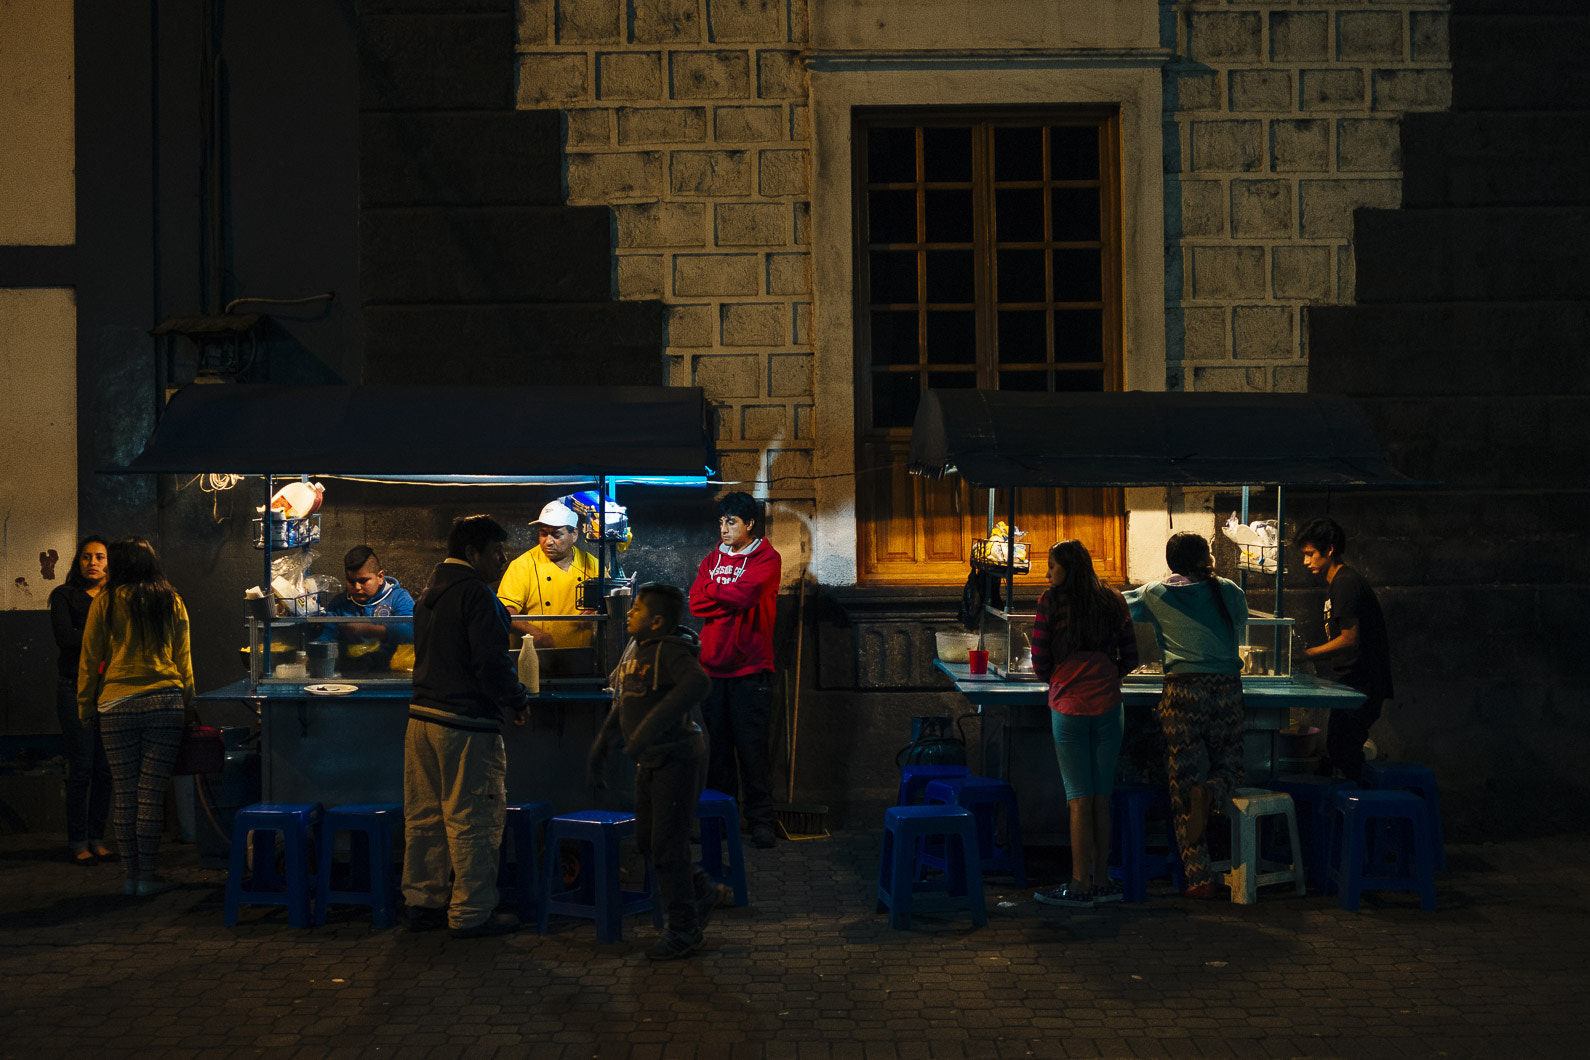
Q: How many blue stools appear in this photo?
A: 12